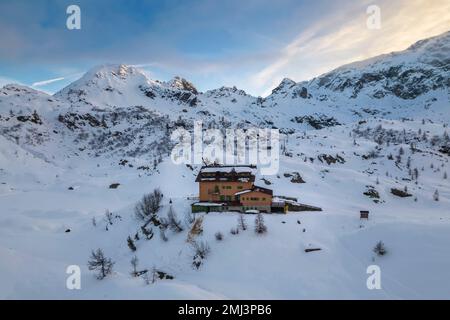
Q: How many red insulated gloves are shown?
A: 0